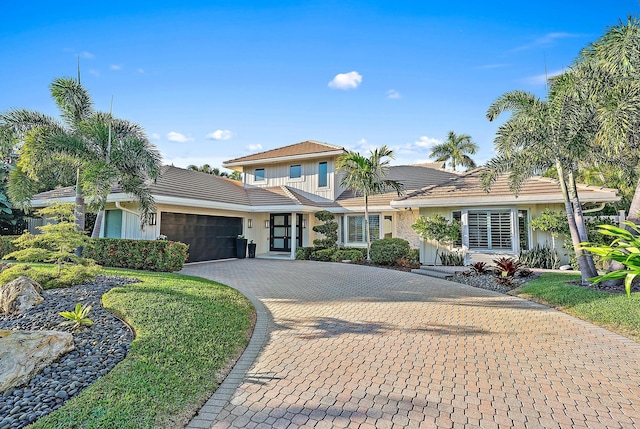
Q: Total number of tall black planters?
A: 2